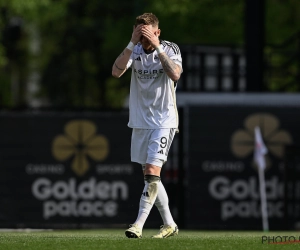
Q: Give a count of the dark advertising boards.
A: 2